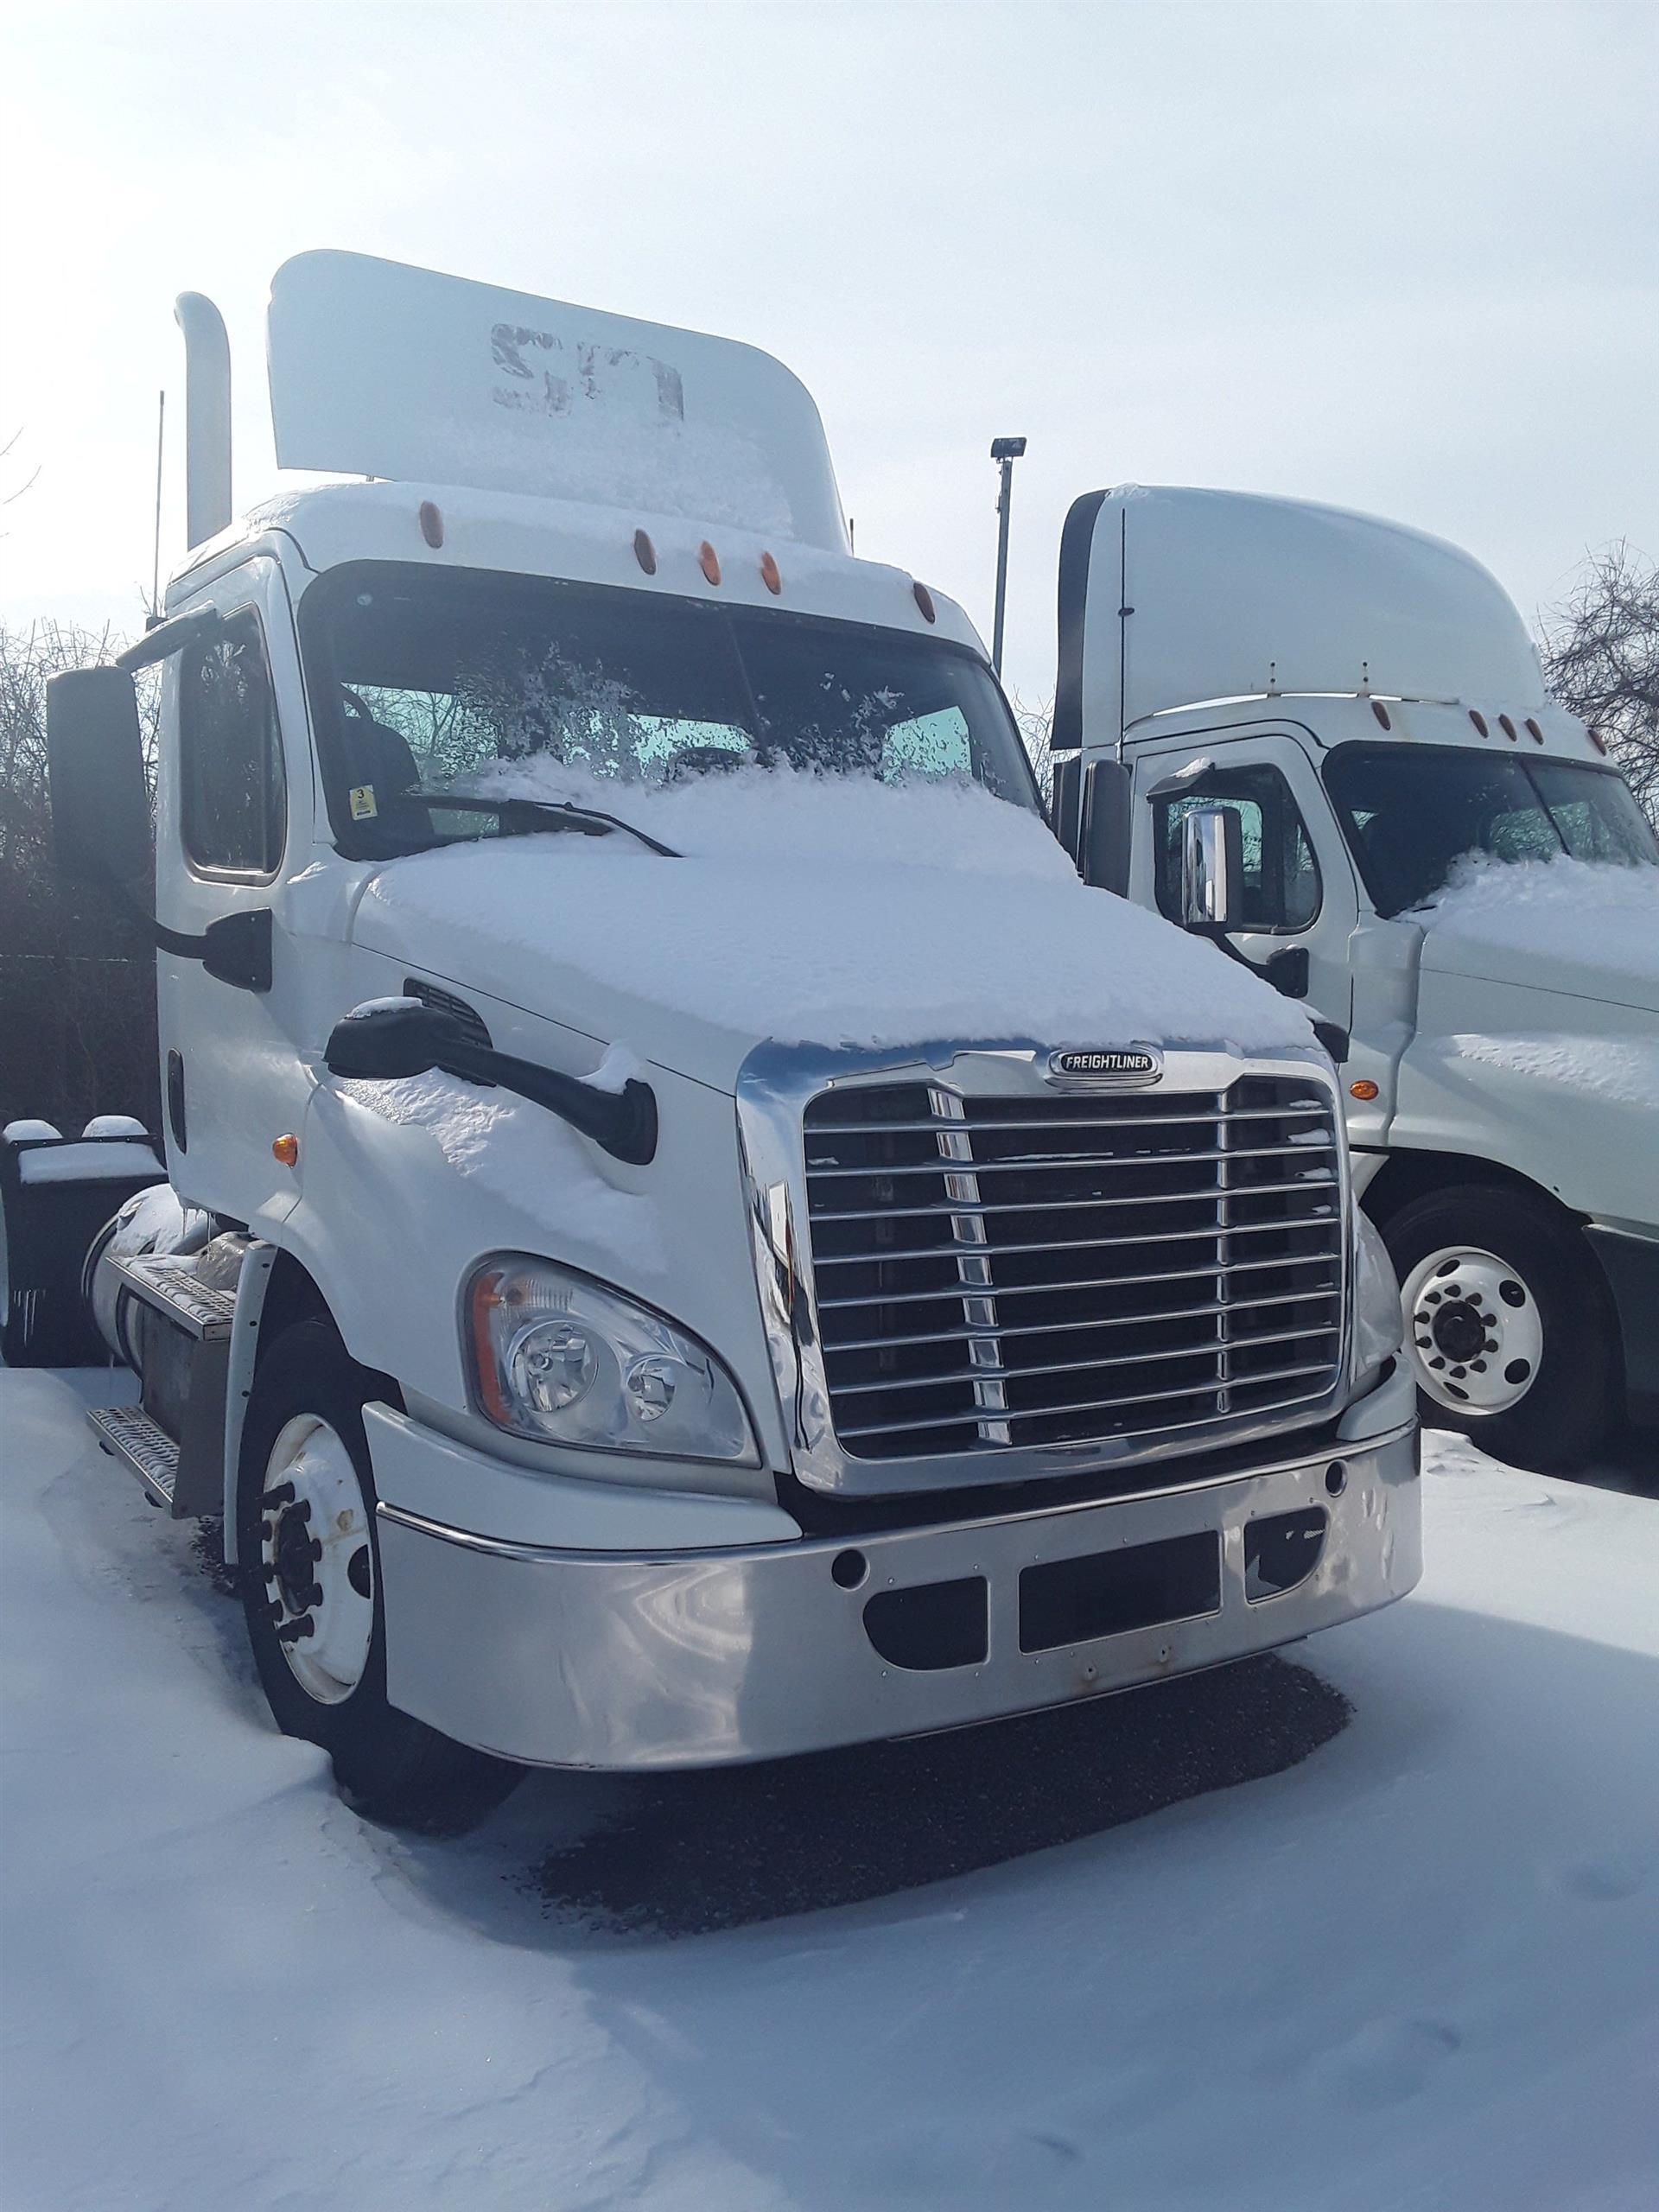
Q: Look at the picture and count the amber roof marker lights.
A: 10